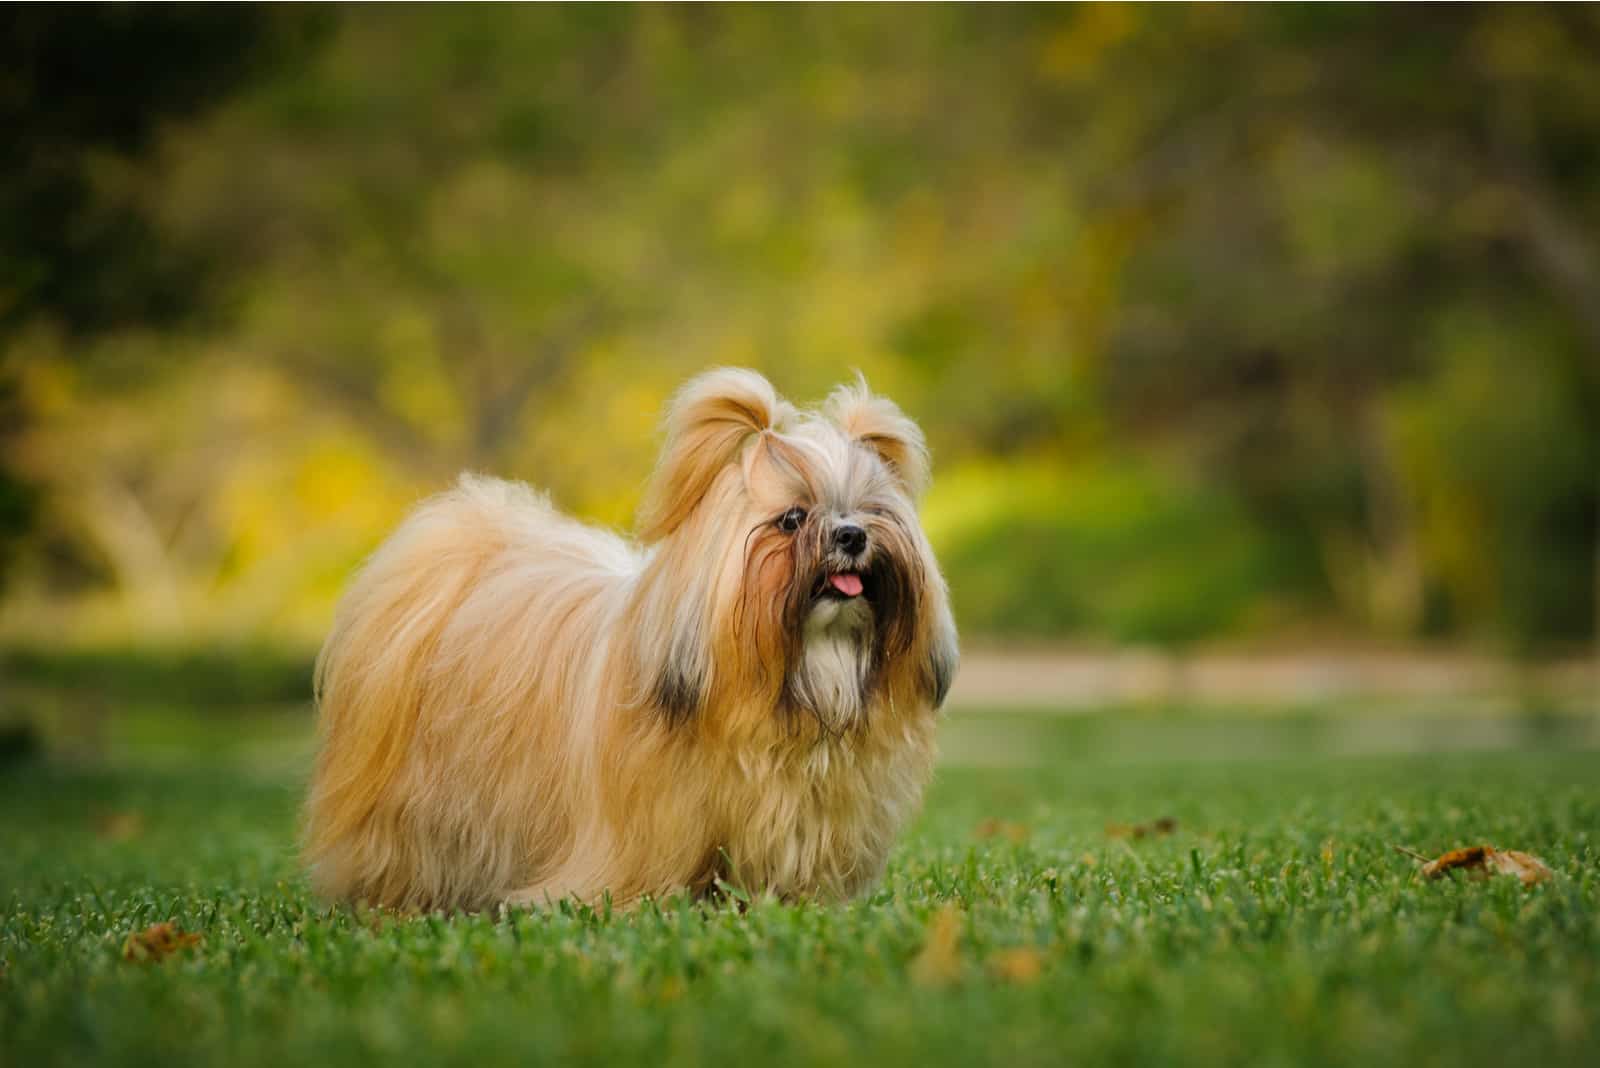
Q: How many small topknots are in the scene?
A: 2